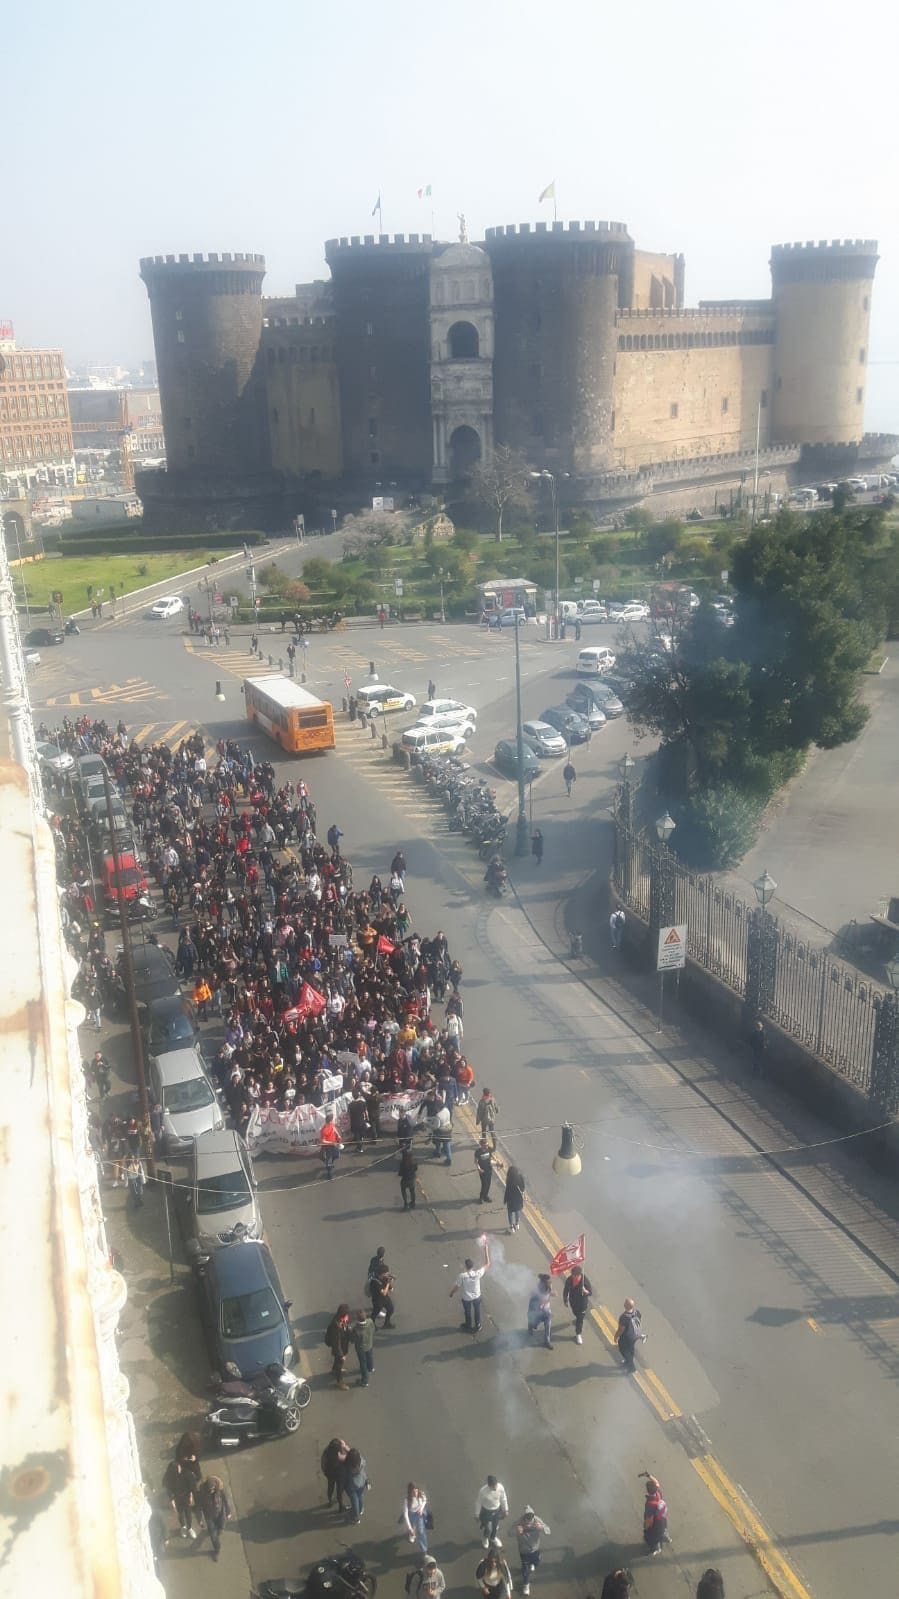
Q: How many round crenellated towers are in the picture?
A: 4